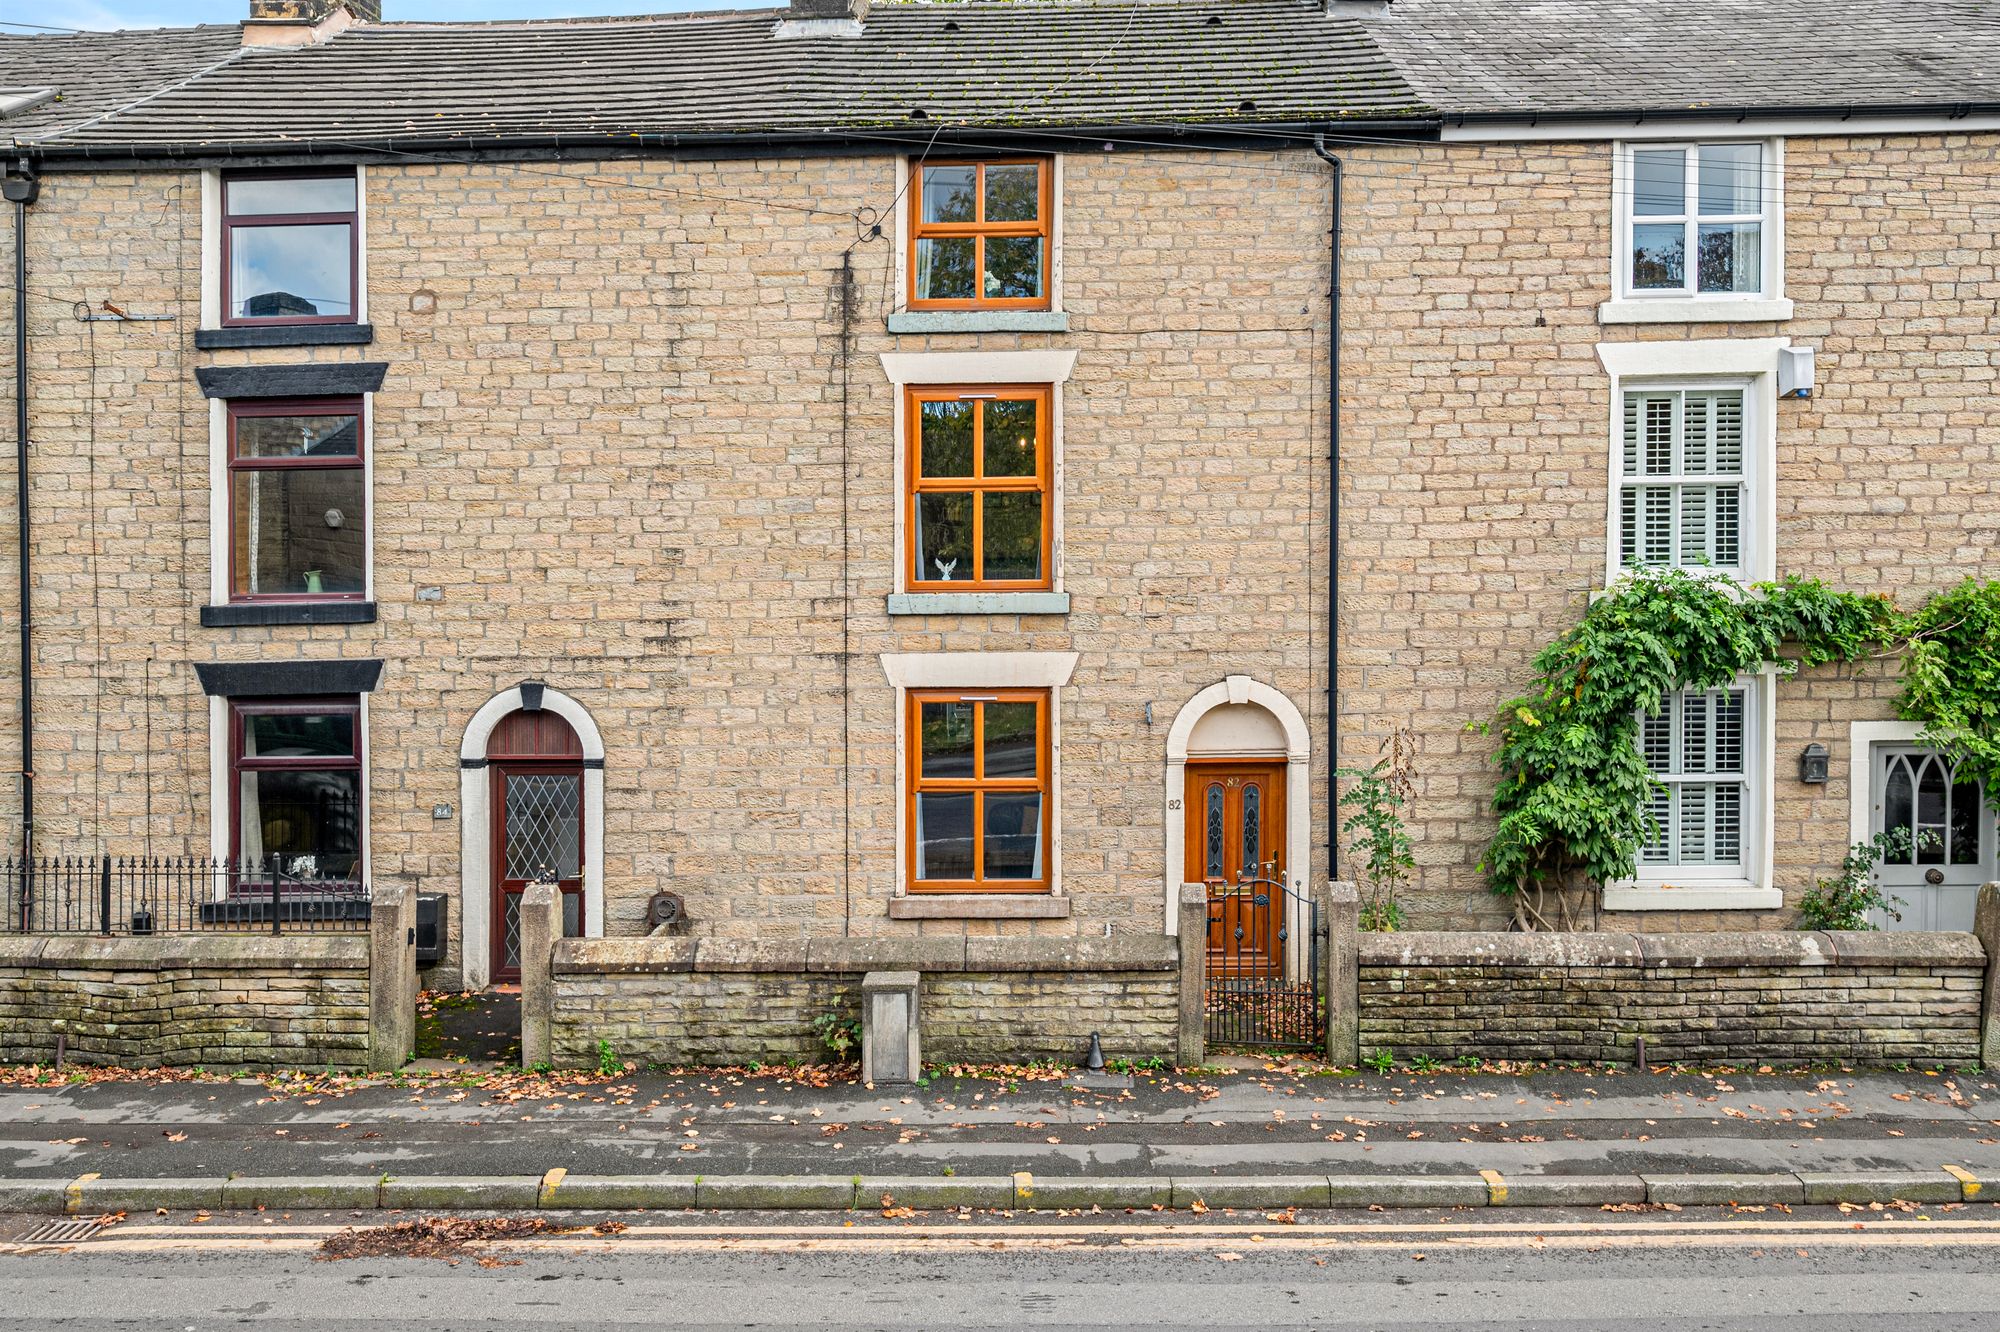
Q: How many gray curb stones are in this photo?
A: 14